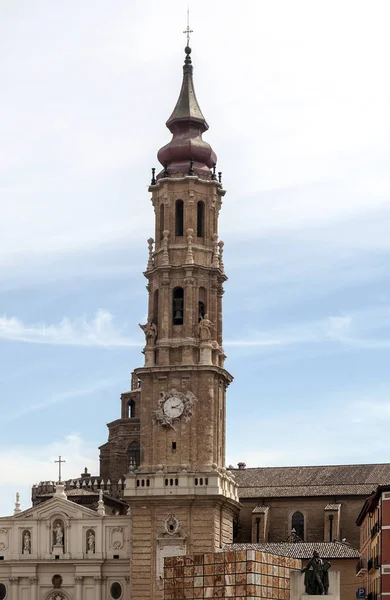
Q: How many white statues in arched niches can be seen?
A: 3